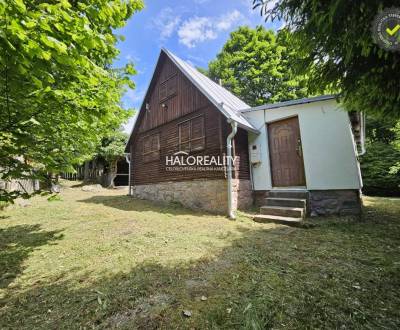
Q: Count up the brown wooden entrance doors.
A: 1